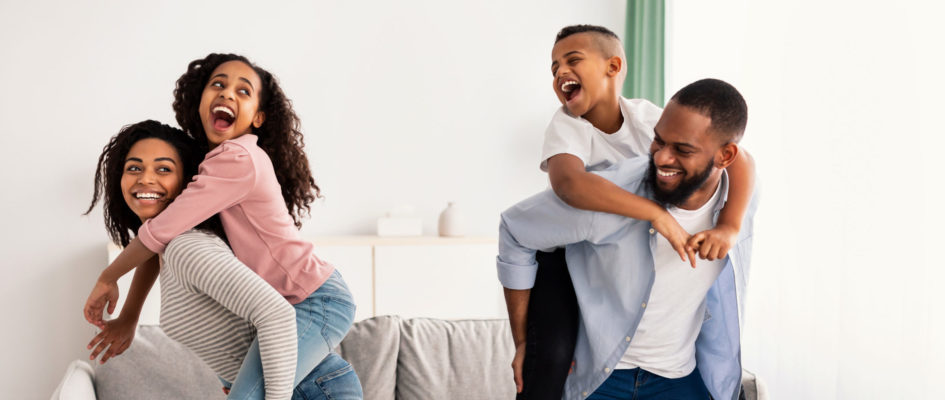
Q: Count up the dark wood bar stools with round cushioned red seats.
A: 0